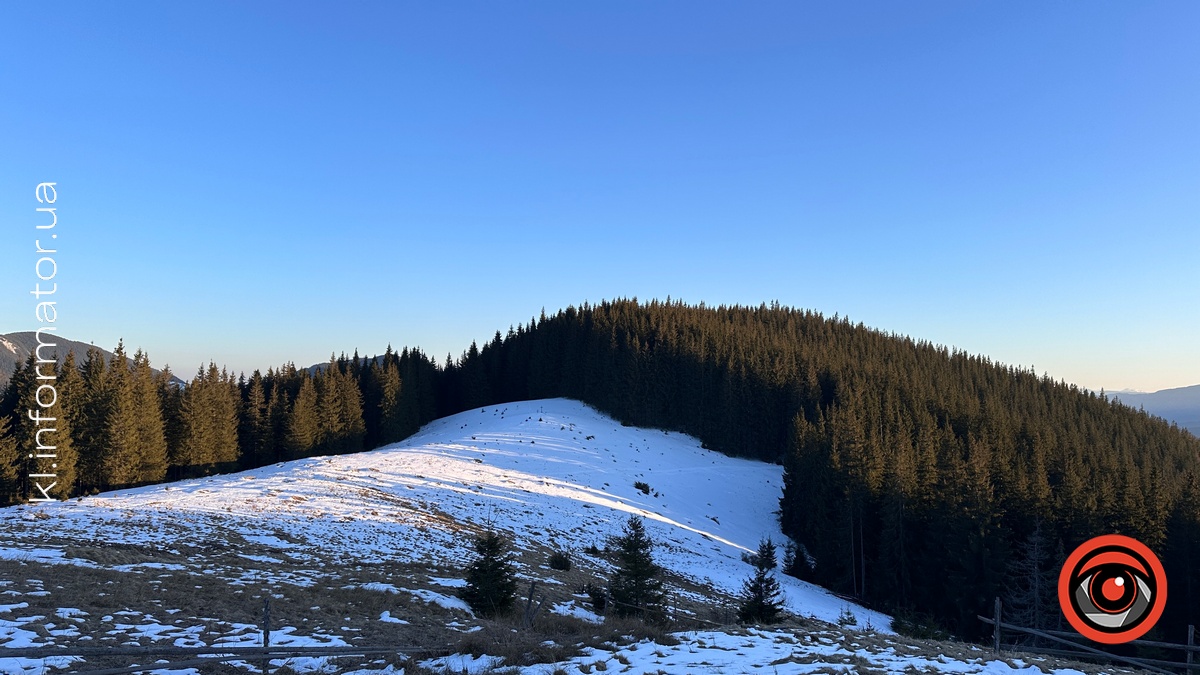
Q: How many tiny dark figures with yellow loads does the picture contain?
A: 0